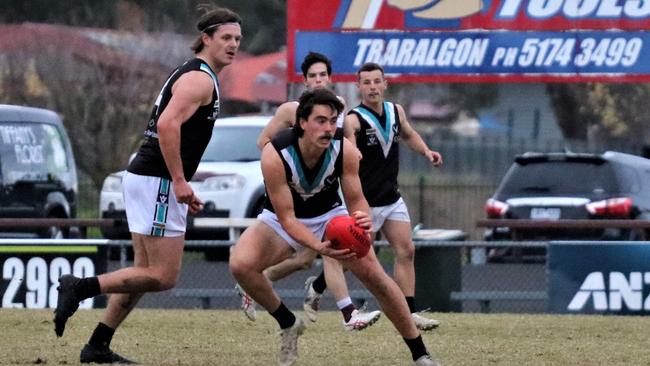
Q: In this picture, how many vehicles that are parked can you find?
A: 3